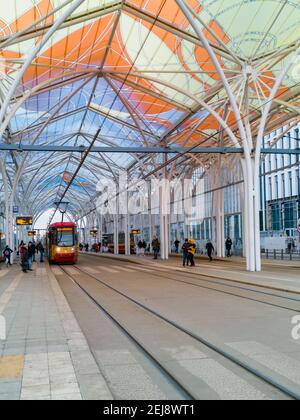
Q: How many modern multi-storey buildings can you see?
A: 1